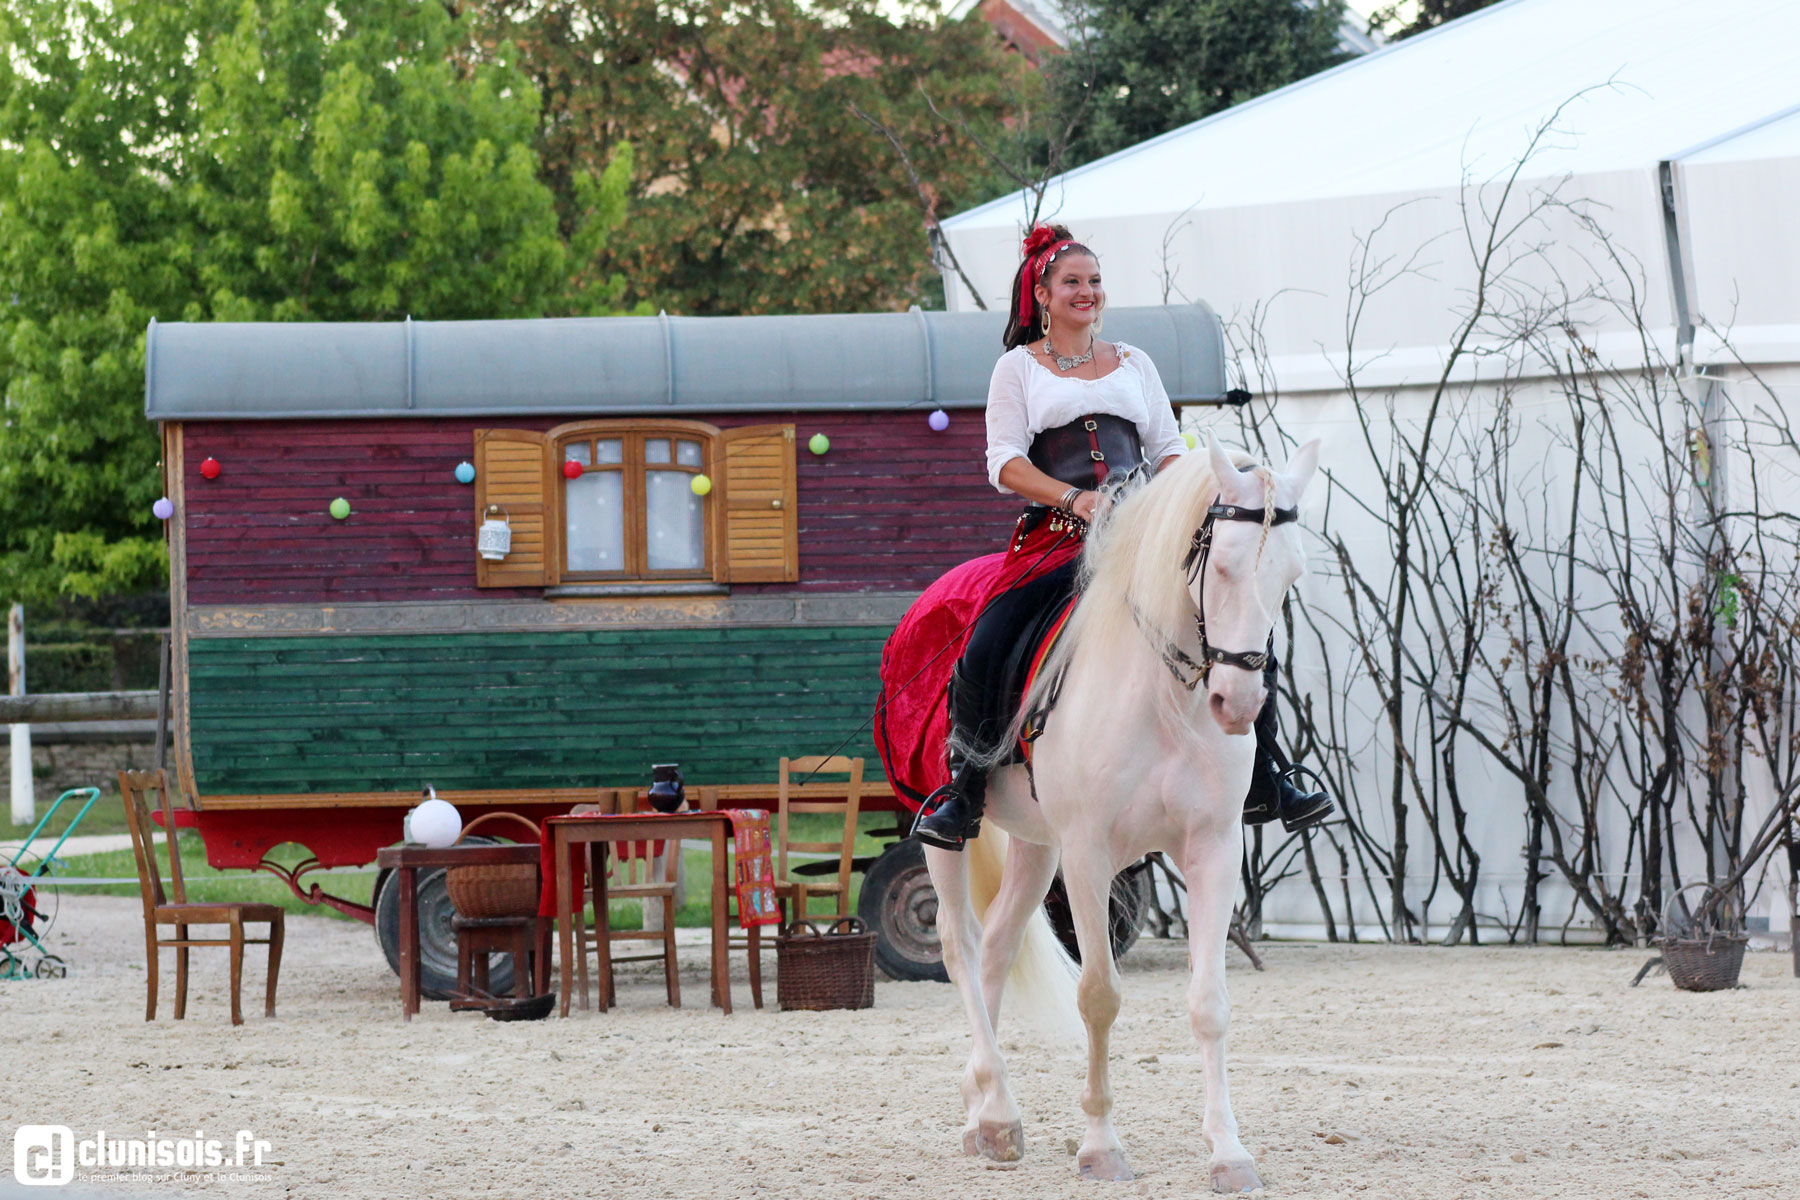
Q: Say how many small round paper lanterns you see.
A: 9